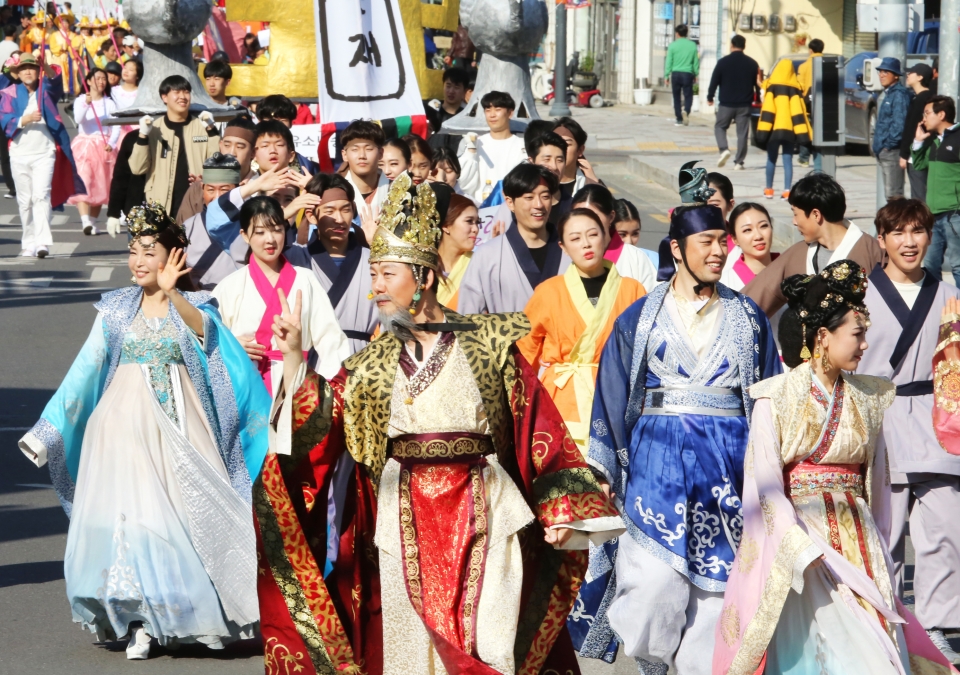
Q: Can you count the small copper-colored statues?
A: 0